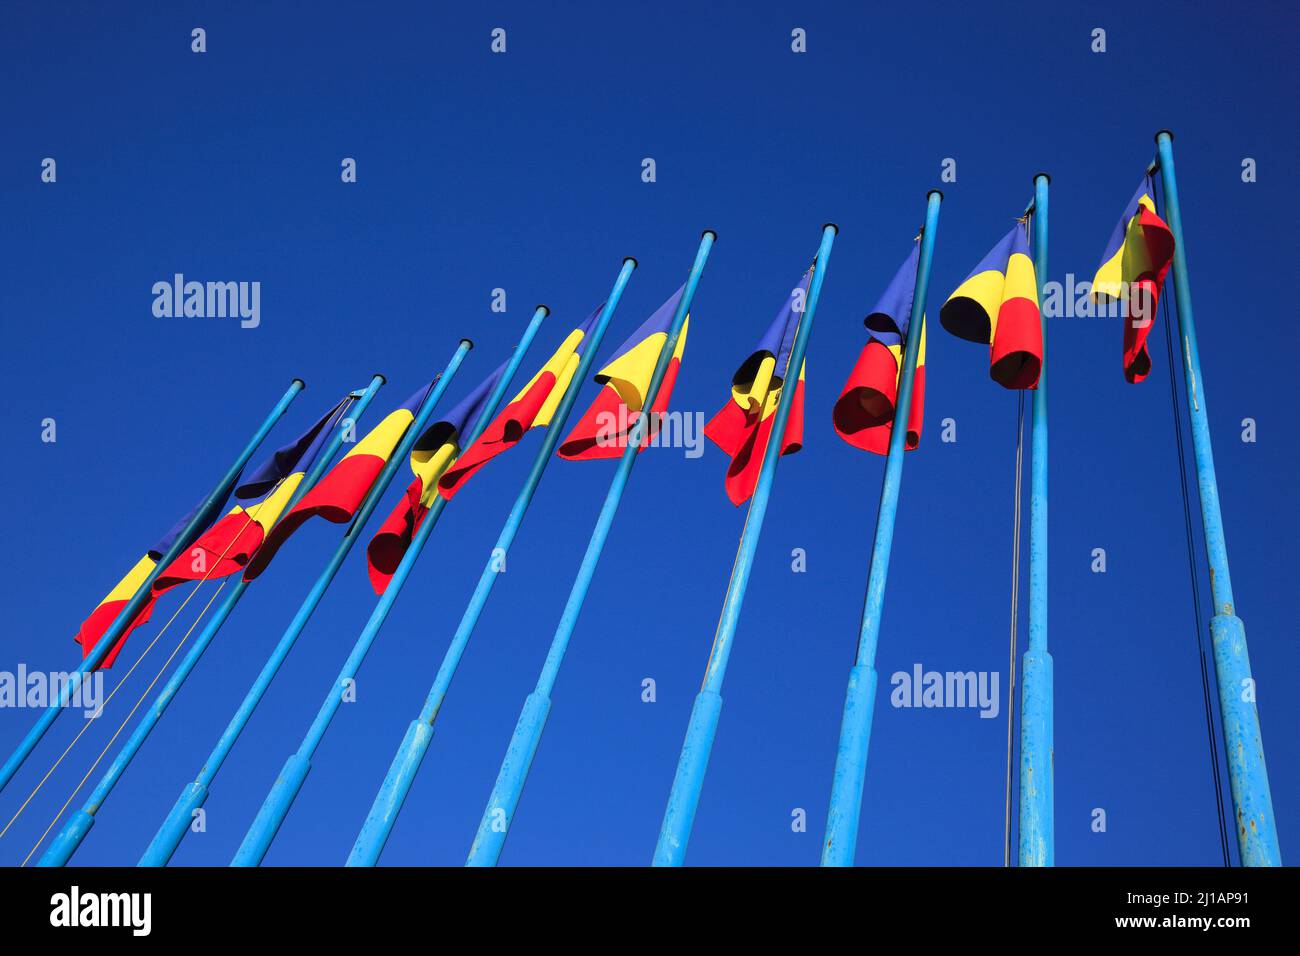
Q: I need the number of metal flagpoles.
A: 10